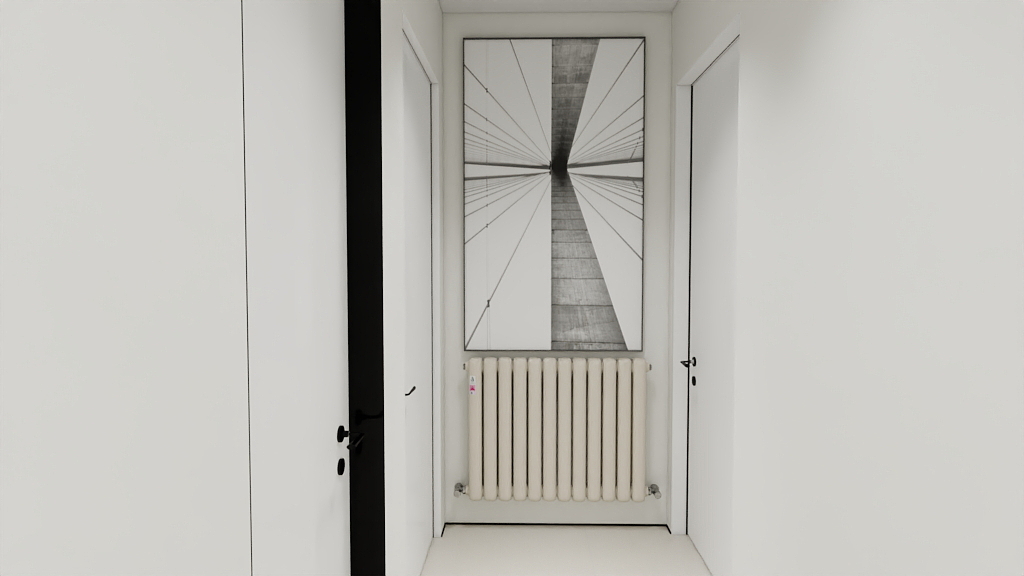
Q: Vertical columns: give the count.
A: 12